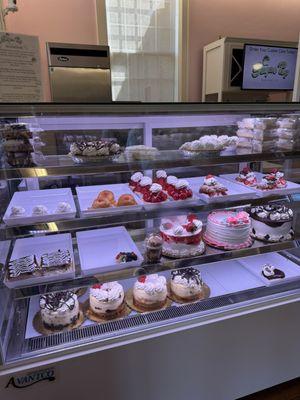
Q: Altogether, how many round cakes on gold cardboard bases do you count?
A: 4